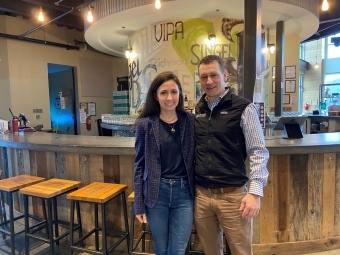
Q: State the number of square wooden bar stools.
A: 4